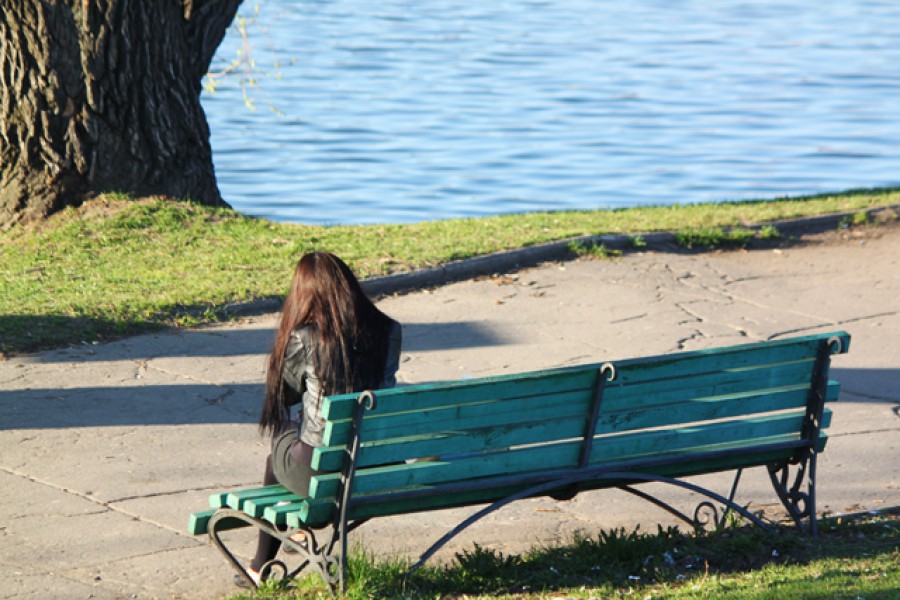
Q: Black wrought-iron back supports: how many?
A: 3